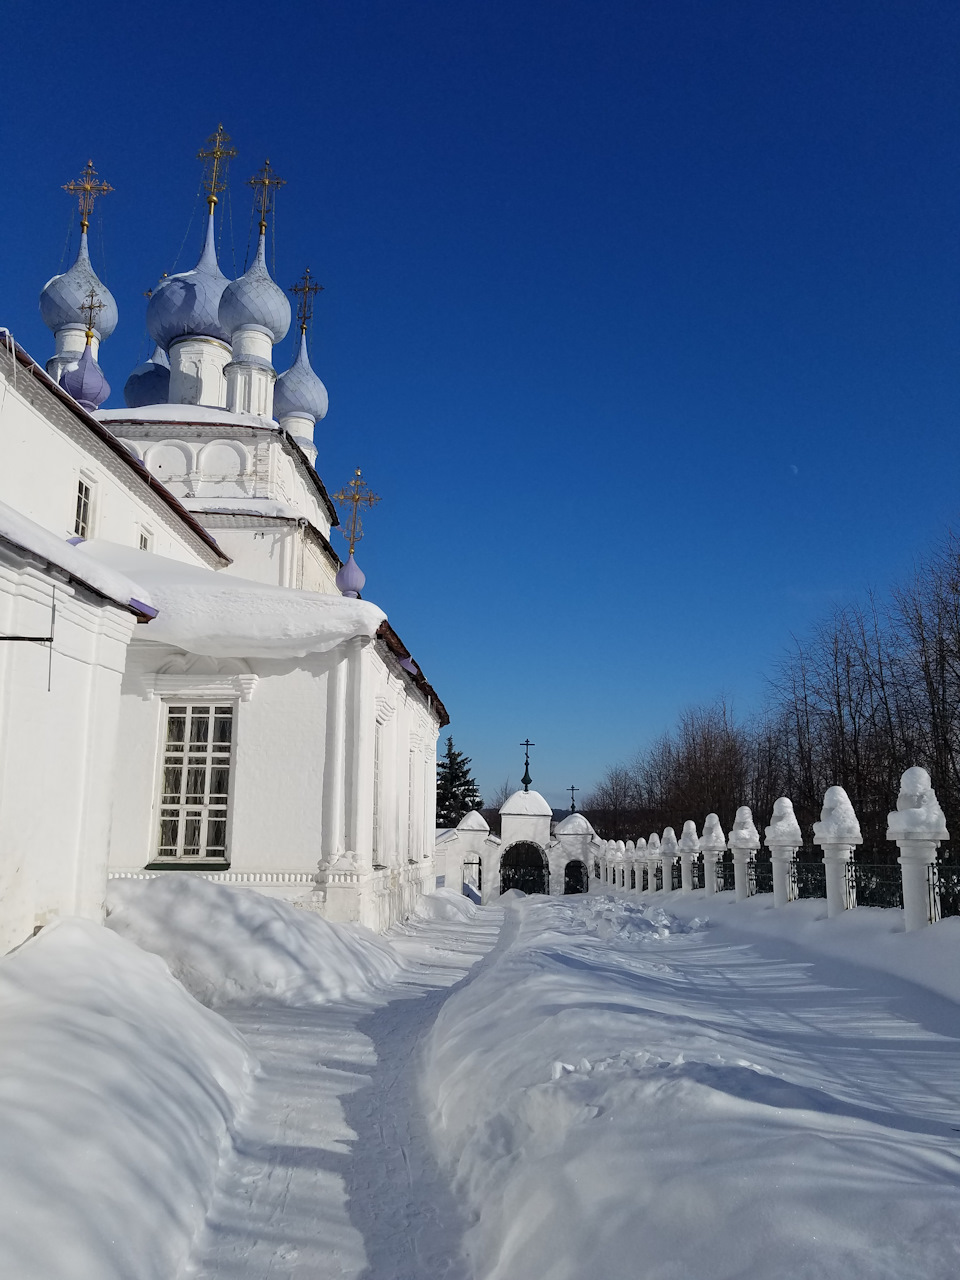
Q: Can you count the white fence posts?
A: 13